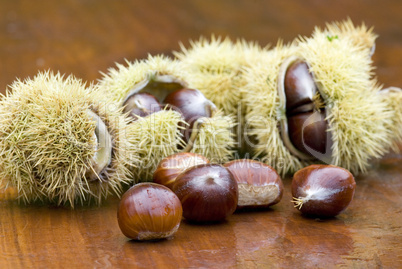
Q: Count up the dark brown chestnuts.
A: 9